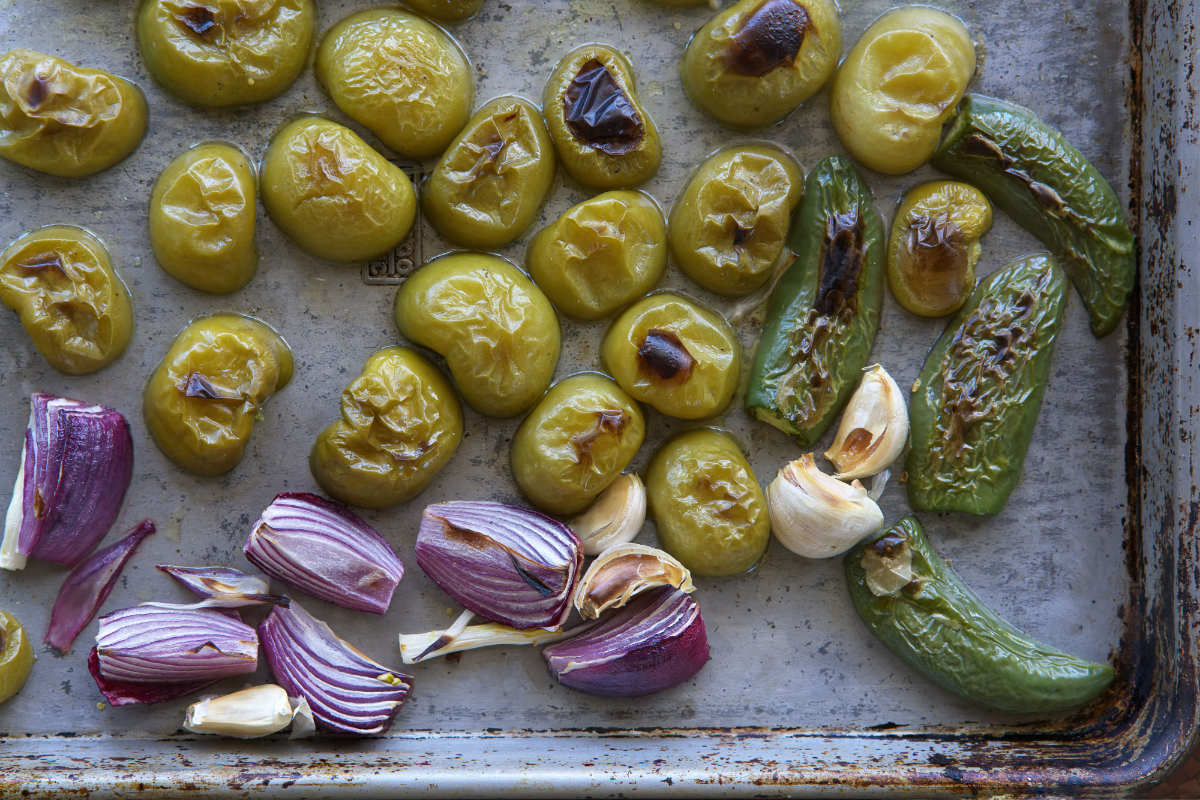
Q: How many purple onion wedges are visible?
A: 6